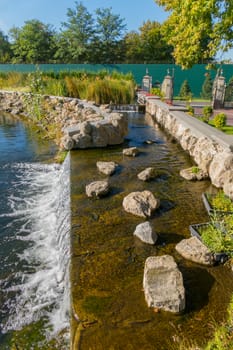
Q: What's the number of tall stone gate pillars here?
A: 3